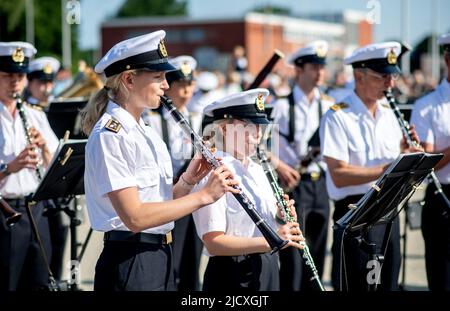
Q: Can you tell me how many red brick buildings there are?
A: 1